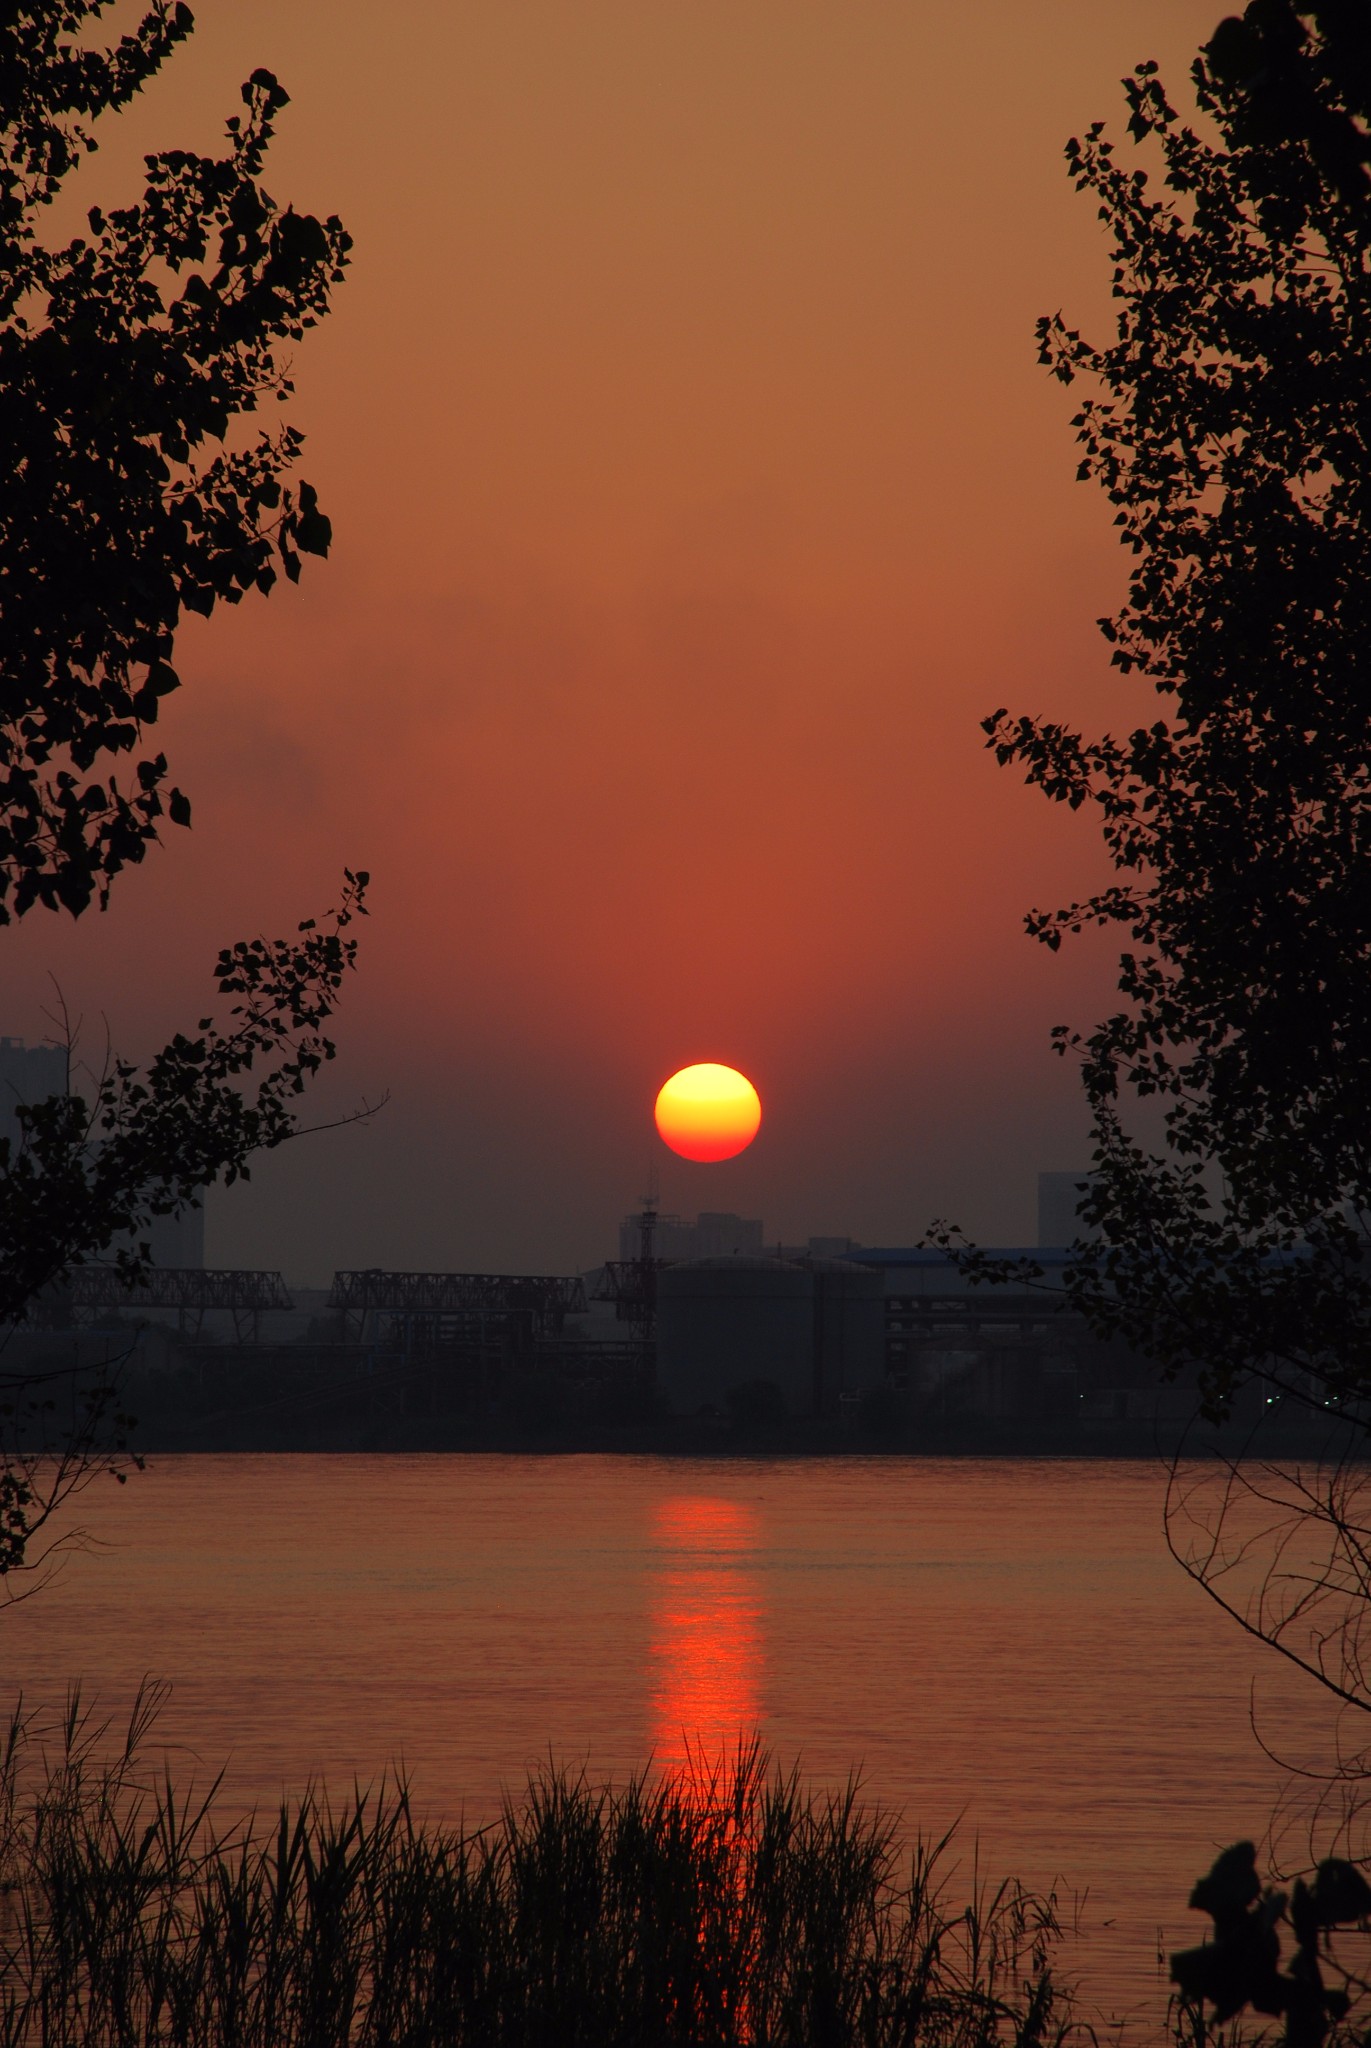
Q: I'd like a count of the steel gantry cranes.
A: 3